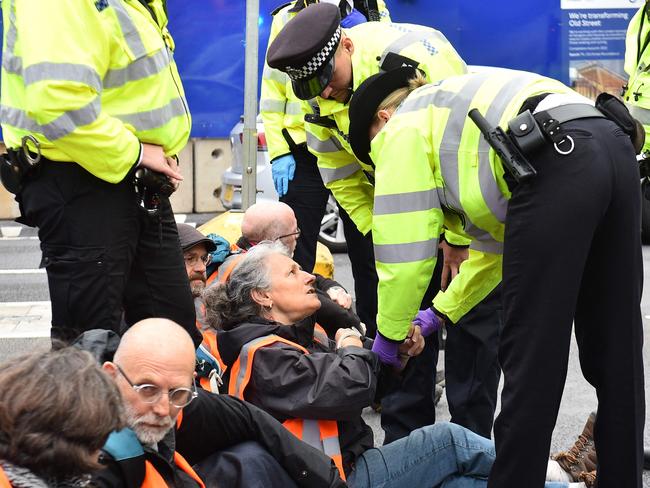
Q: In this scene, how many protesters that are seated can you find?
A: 5